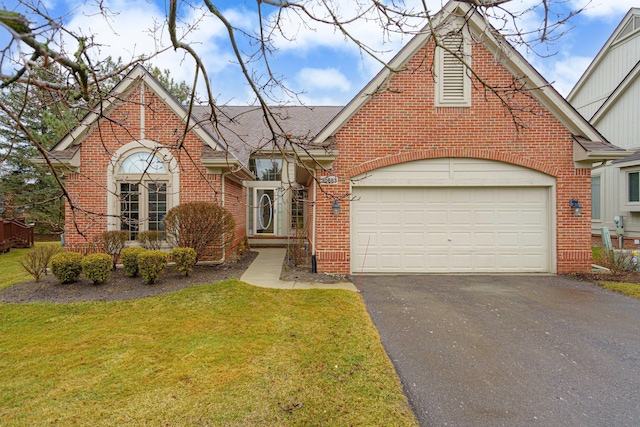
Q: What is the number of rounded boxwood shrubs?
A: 5